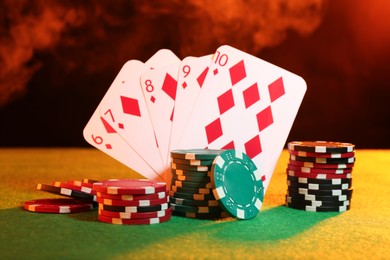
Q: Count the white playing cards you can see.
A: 5